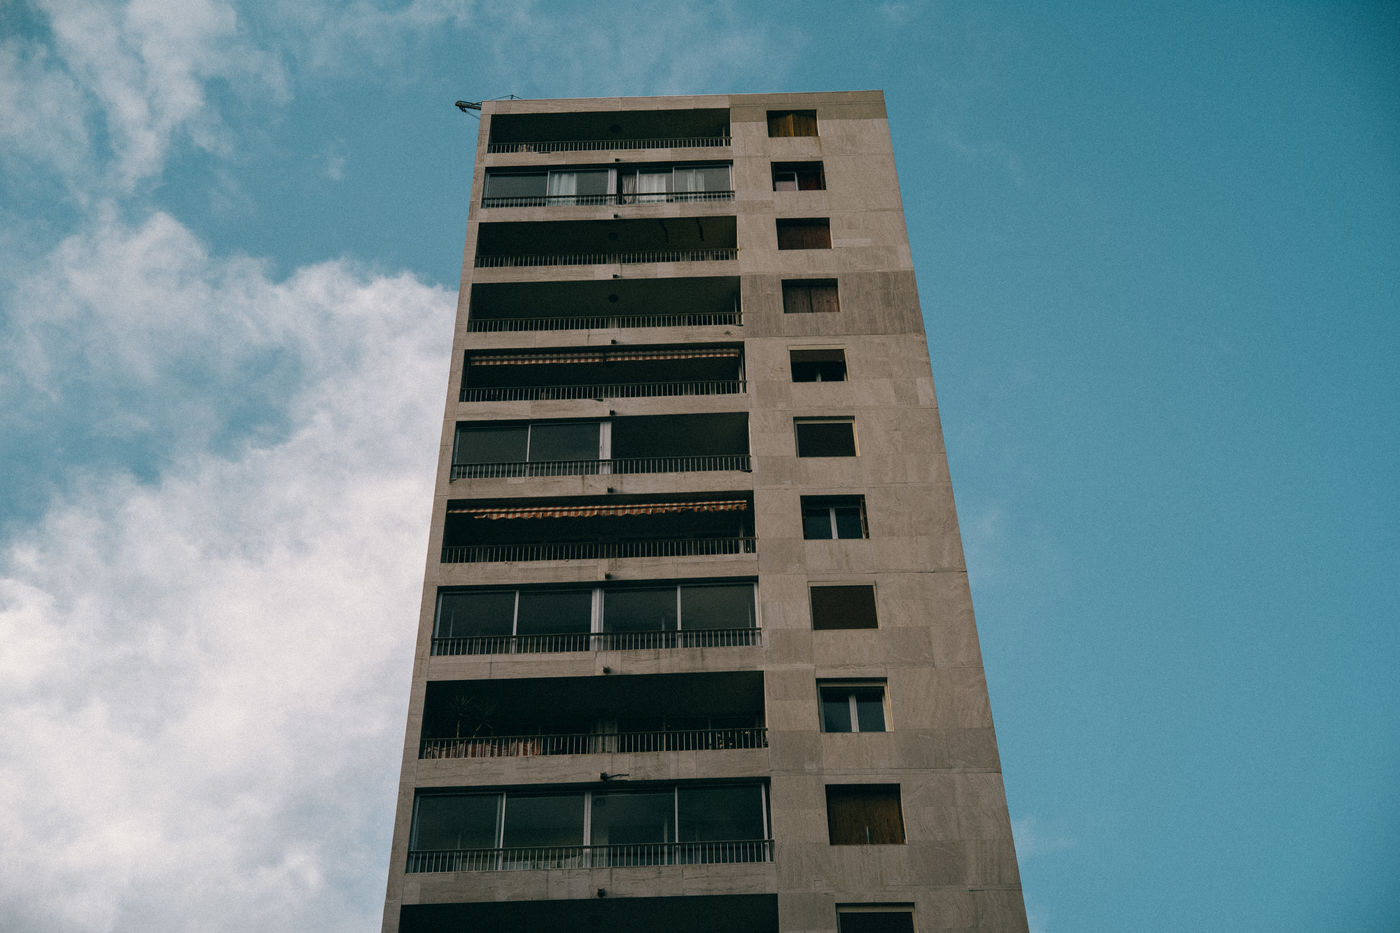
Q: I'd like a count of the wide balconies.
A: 11